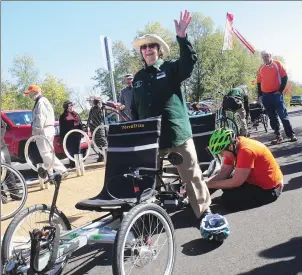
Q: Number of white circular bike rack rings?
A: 3